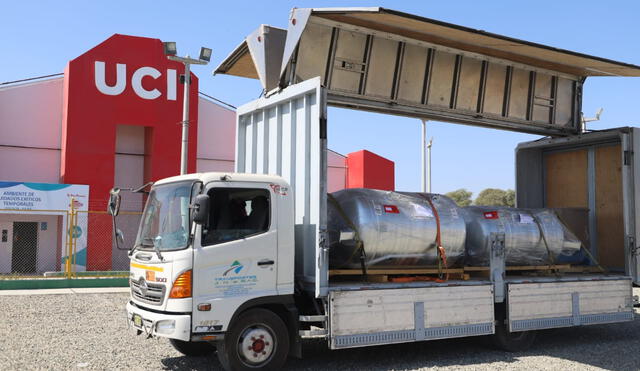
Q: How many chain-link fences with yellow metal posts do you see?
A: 1